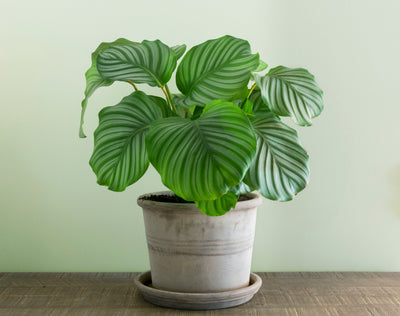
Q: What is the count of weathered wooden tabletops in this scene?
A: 1